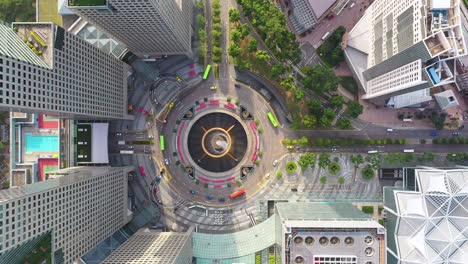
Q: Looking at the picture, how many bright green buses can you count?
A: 3